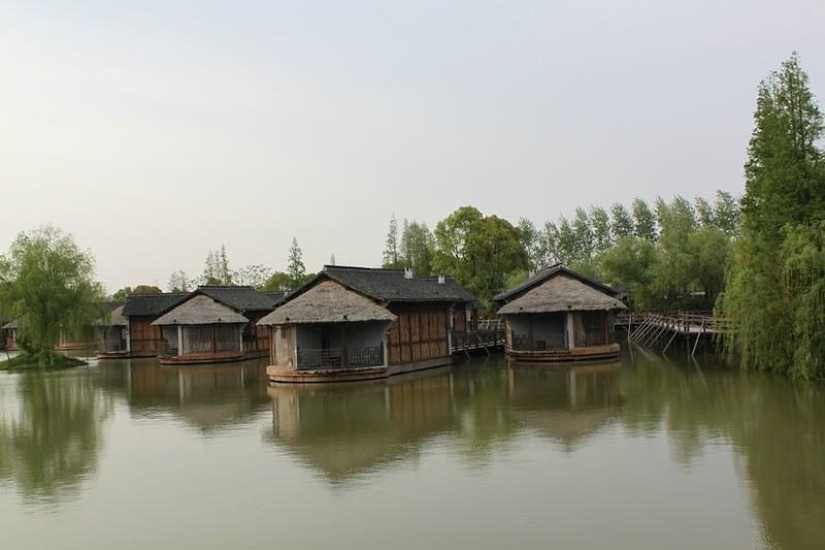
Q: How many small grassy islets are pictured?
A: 1